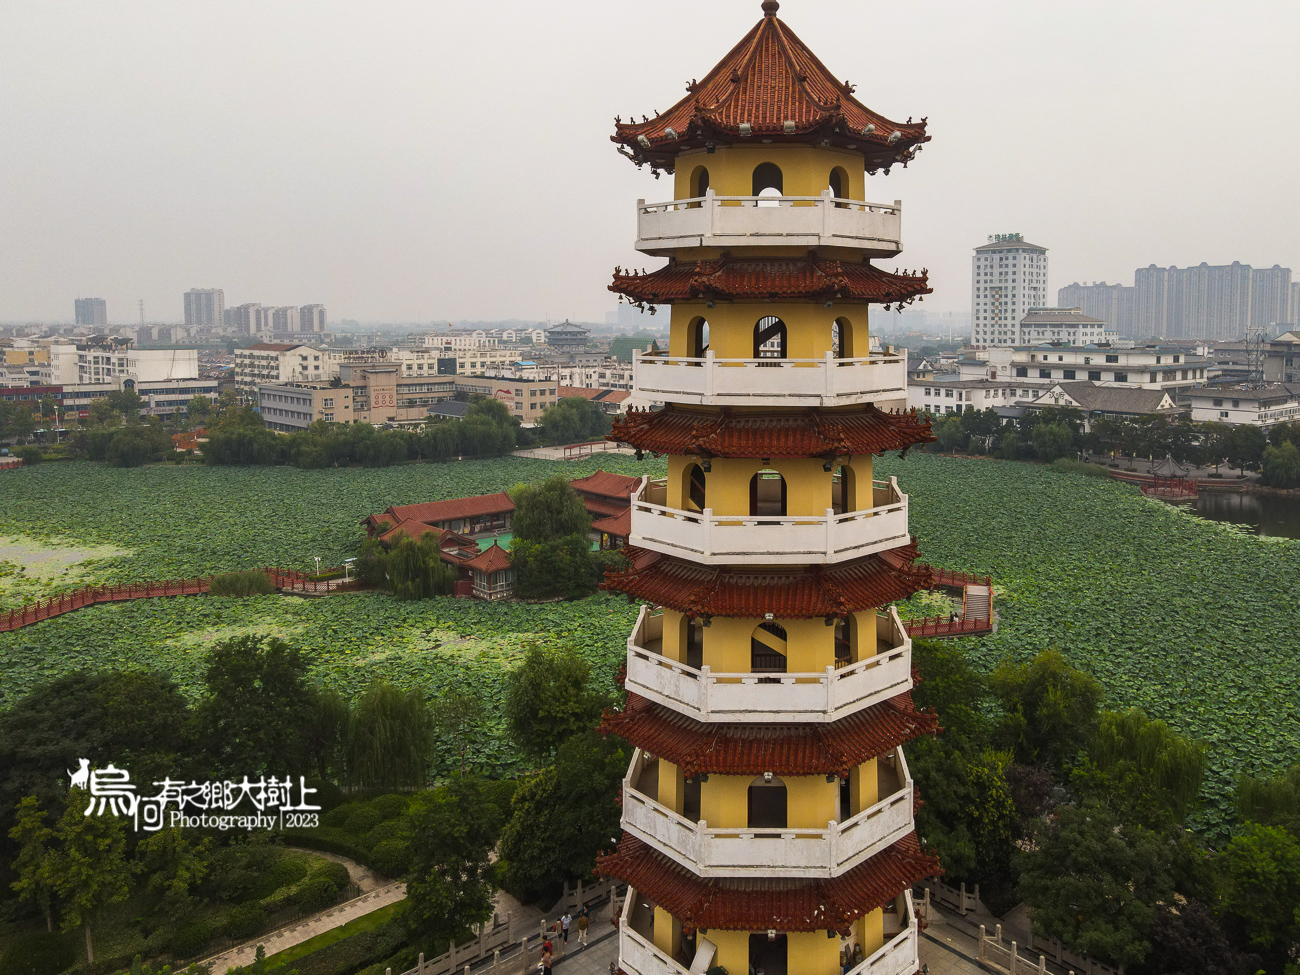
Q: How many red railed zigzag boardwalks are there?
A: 2